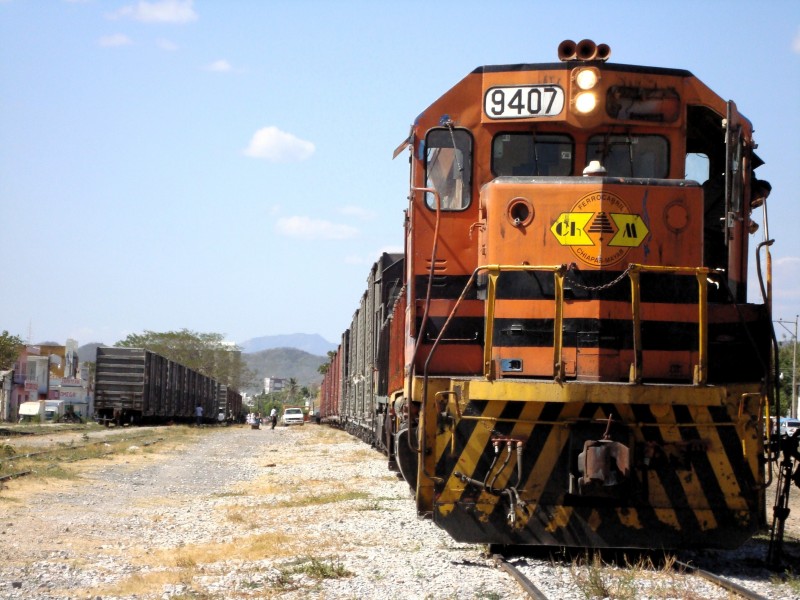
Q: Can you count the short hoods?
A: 1